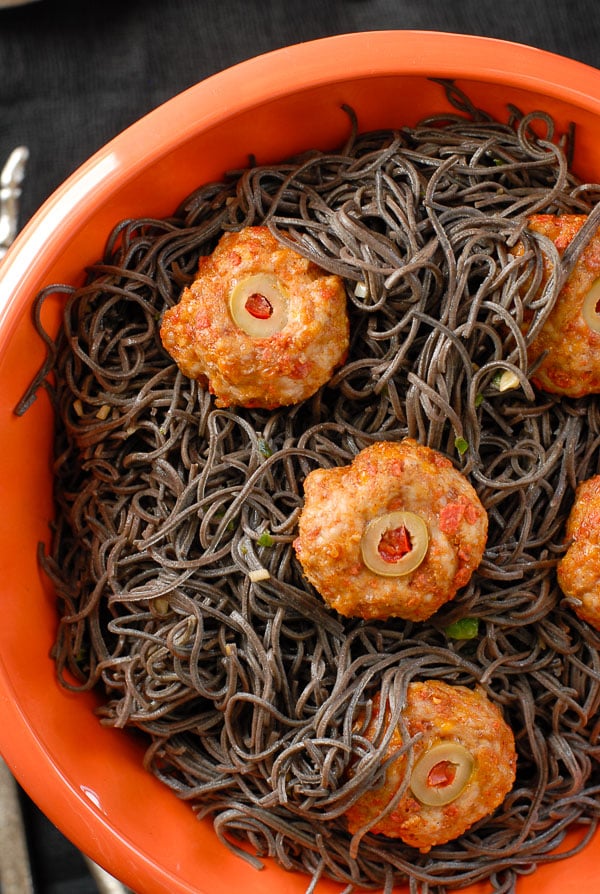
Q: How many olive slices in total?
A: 4